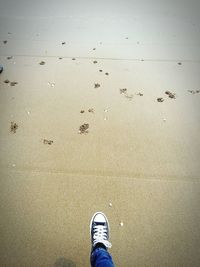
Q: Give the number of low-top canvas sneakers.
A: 1